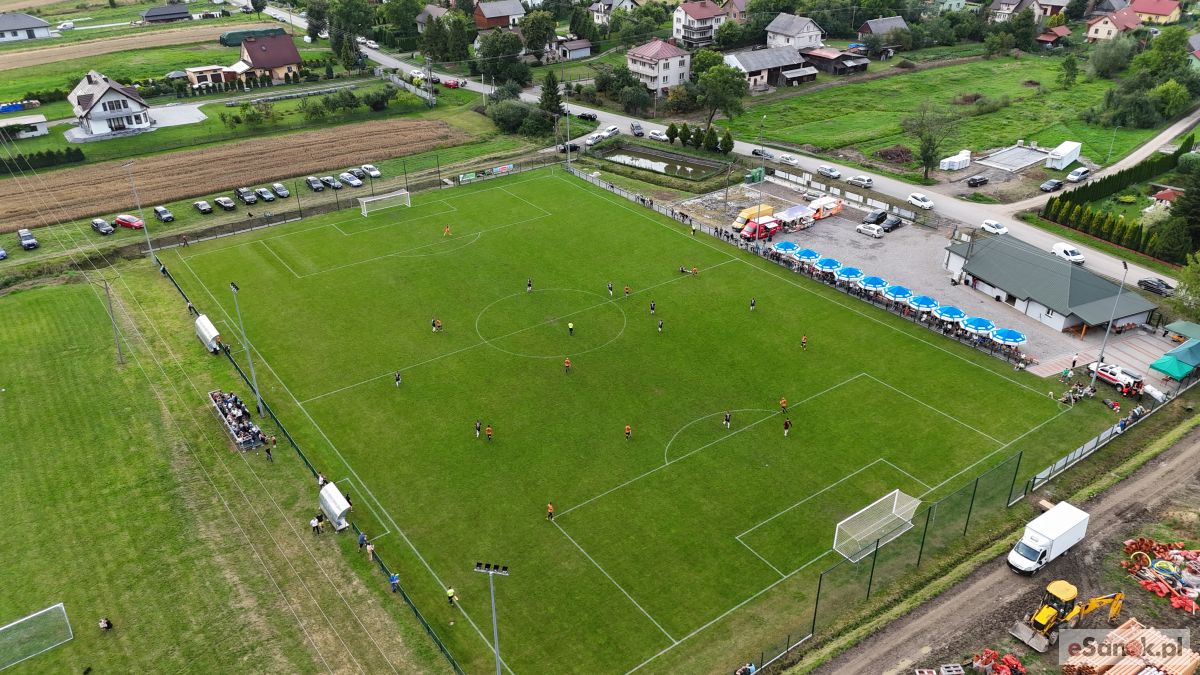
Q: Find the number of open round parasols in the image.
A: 10